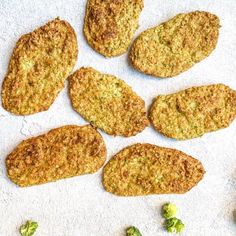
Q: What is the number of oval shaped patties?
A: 7